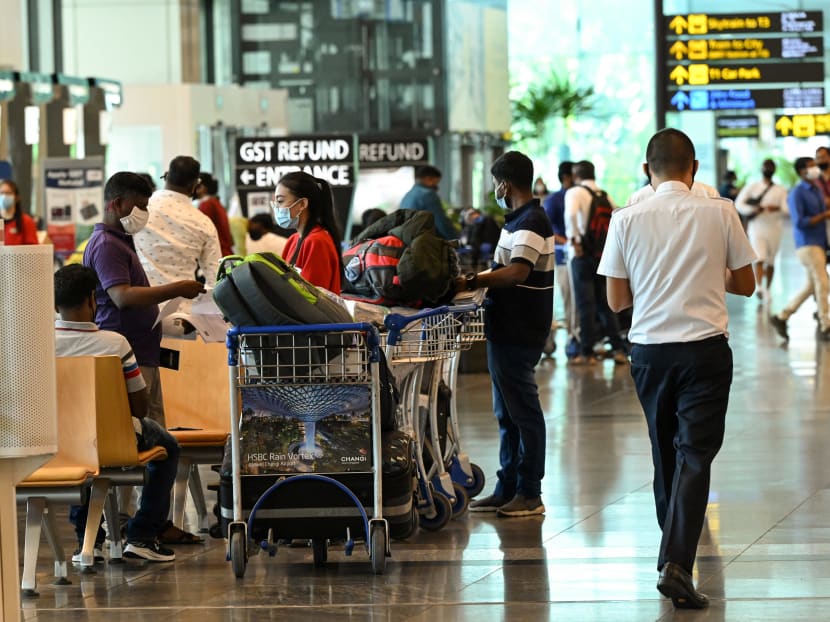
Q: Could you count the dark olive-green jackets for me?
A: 1